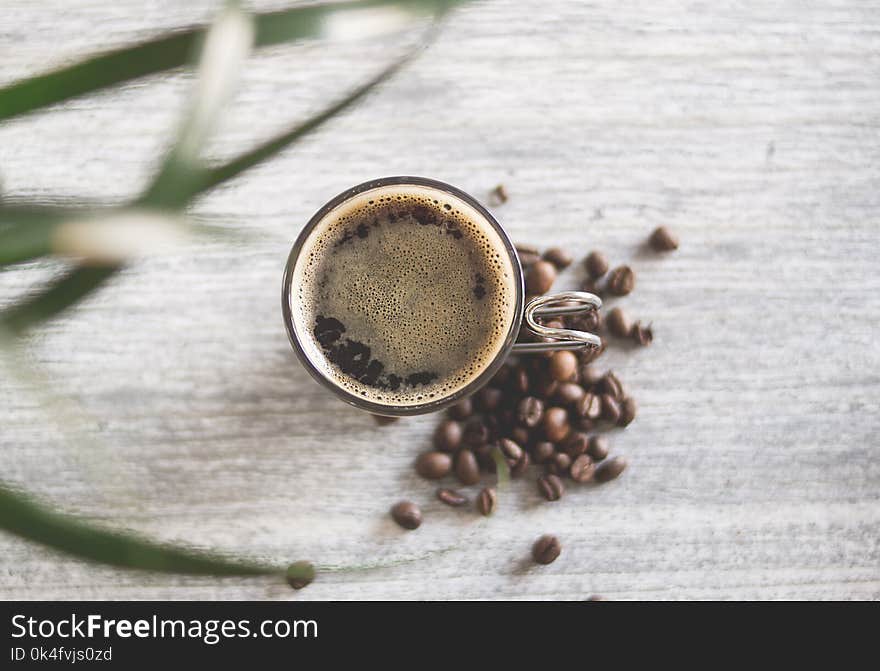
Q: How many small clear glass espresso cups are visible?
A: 1